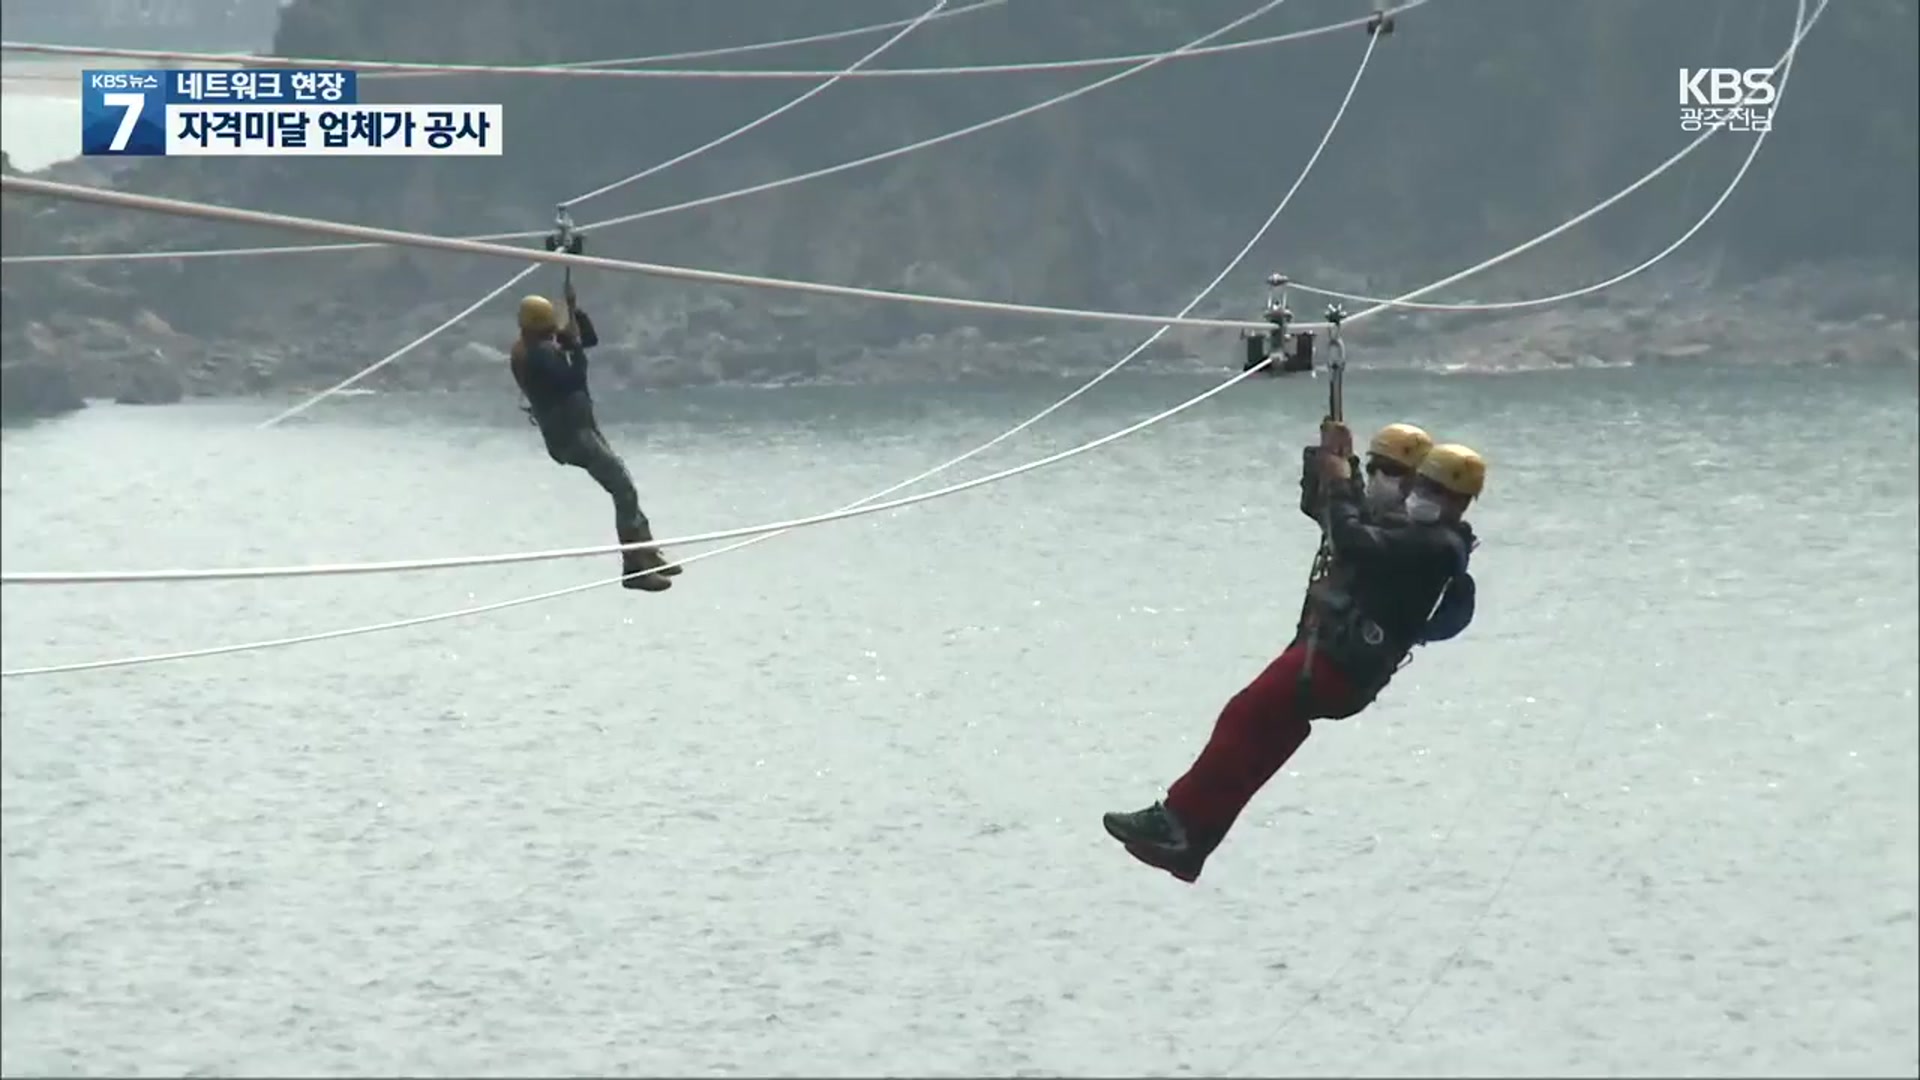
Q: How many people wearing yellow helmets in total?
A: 3